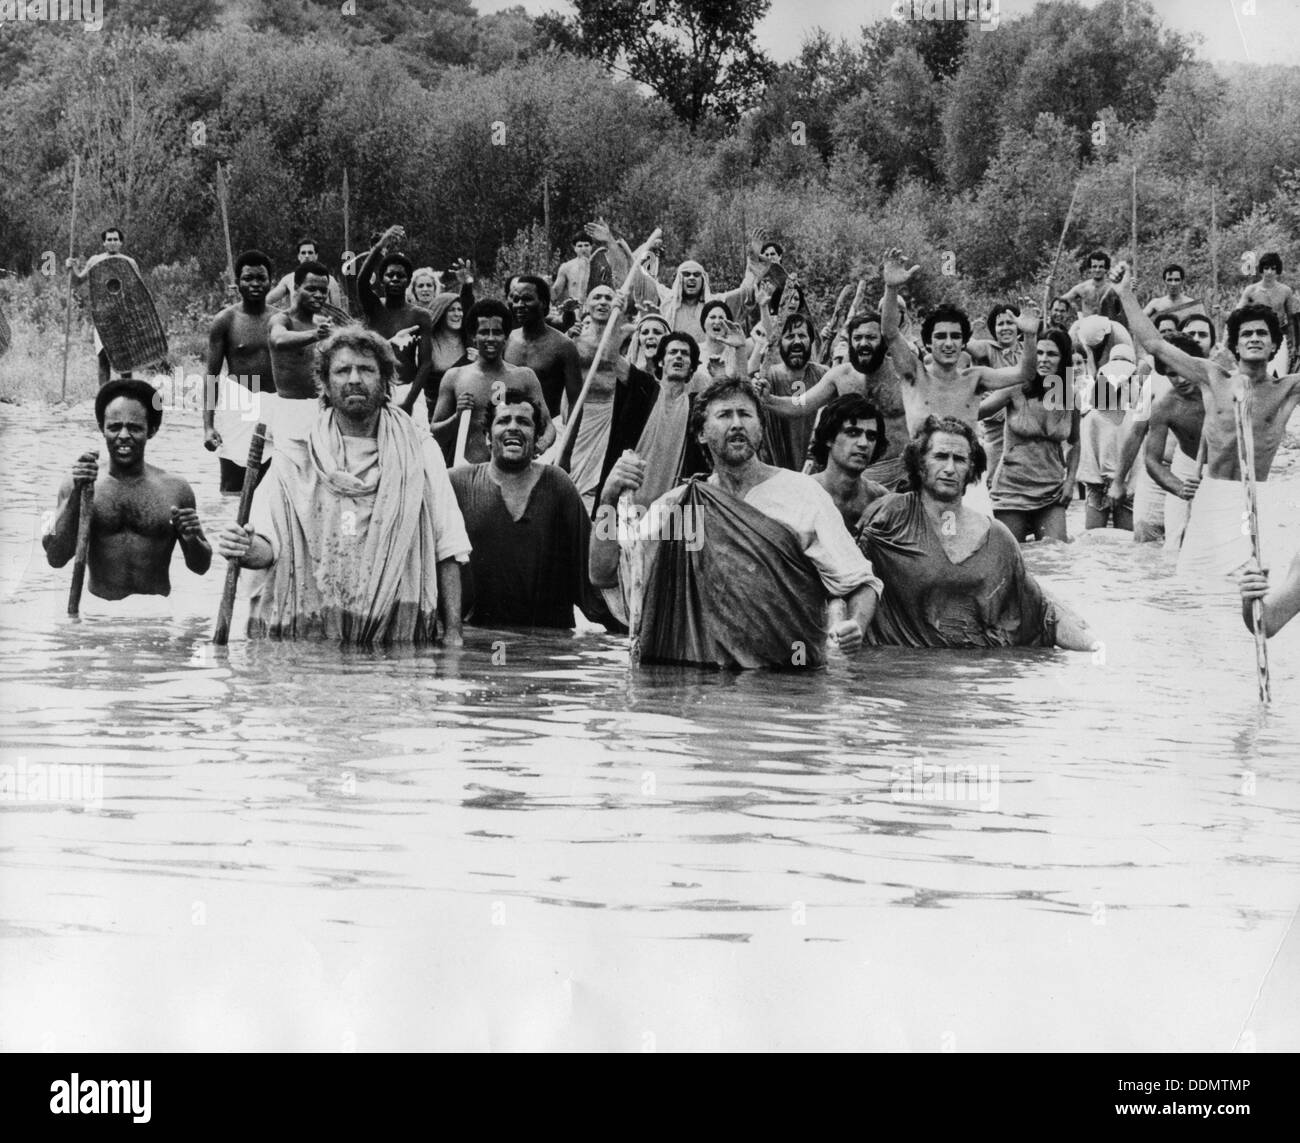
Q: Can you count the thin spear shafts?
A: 7